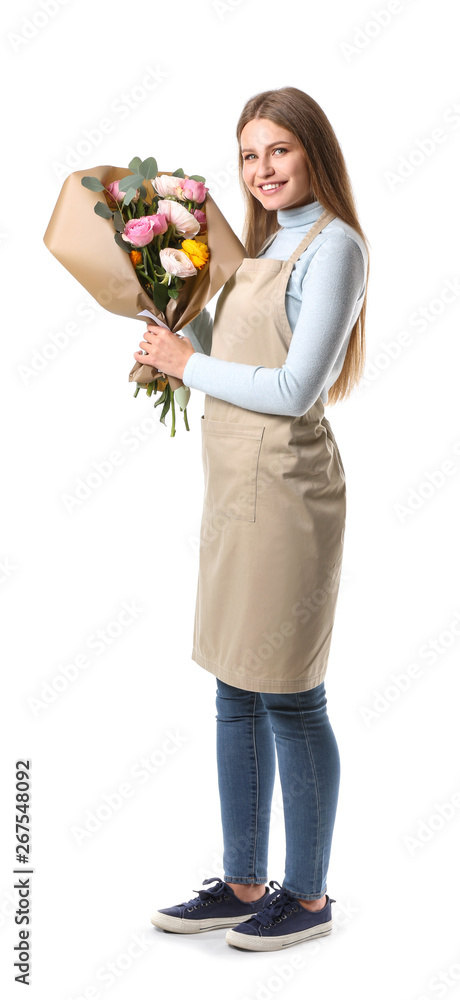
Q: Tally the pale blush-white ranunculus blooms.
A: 3